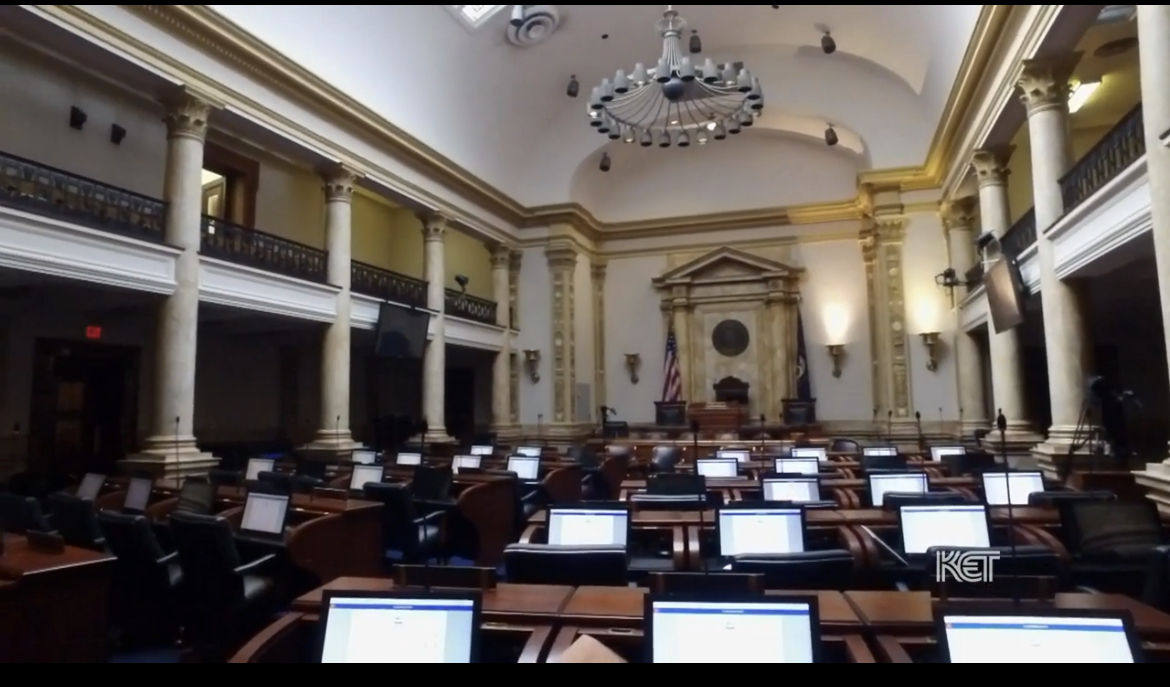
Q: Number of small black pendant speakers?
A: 5